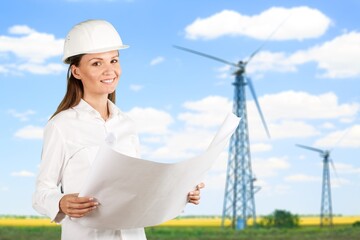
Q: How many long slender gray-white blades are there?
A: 6